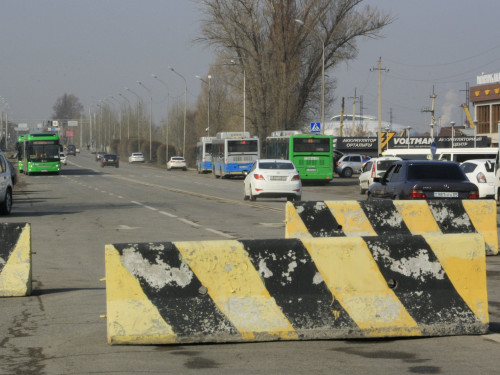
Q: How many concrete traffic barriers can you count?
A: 3